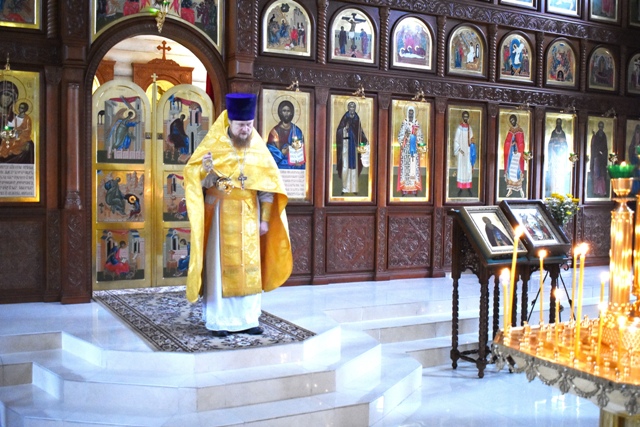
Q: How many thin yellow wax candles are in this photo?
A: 9